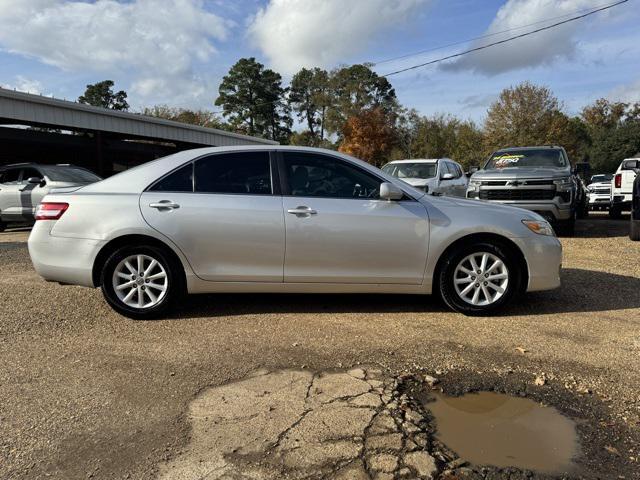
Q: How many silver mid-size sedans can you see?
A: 1